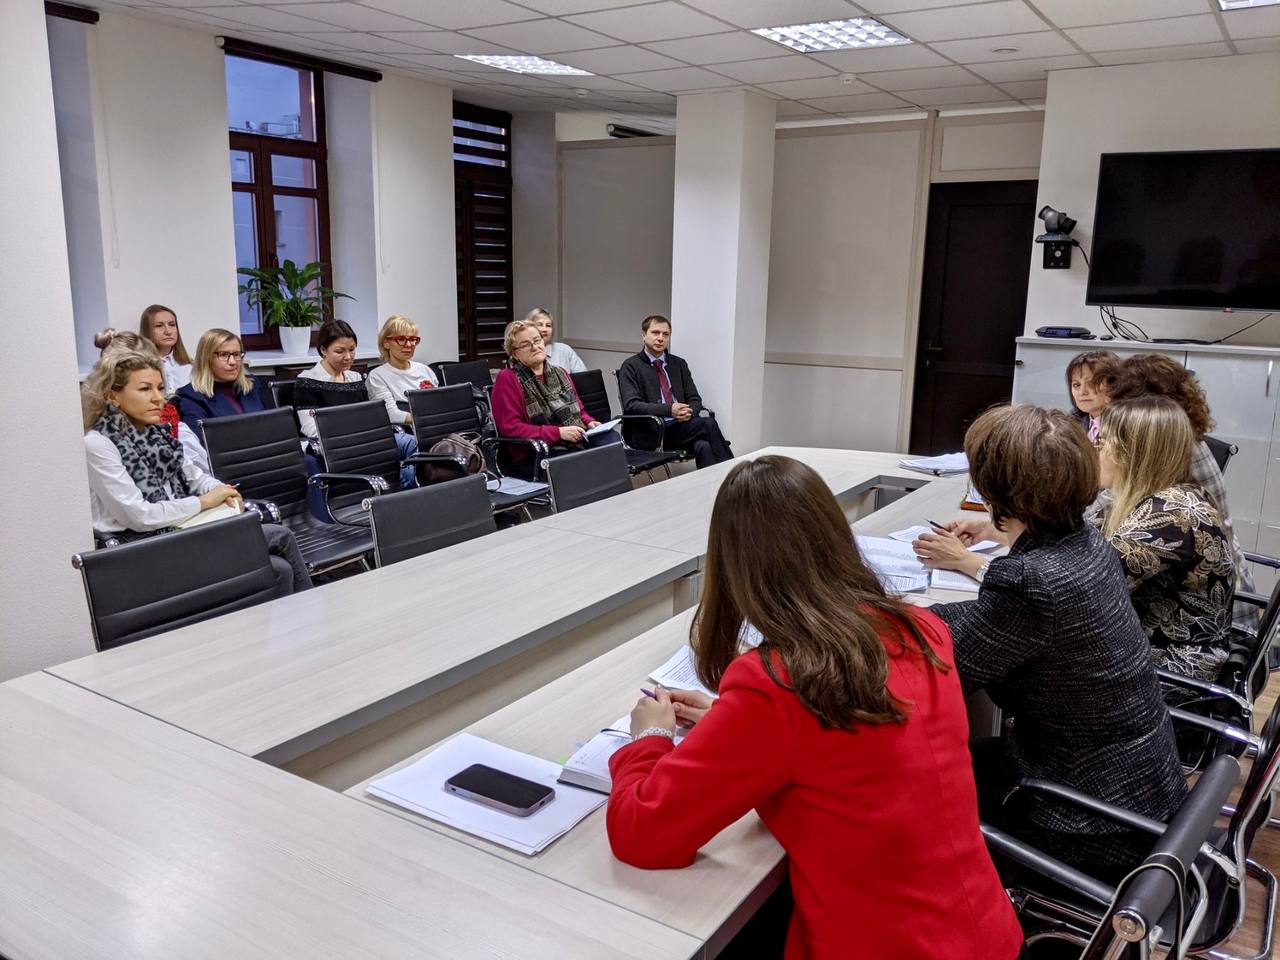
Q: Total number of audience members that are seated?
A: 9